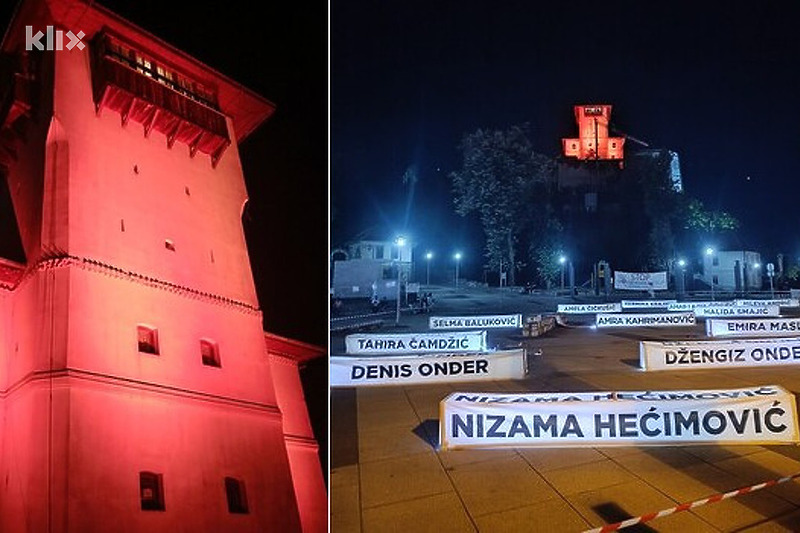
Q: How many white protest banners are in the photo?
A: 13